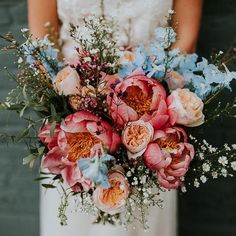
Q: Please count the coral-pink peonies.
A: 3